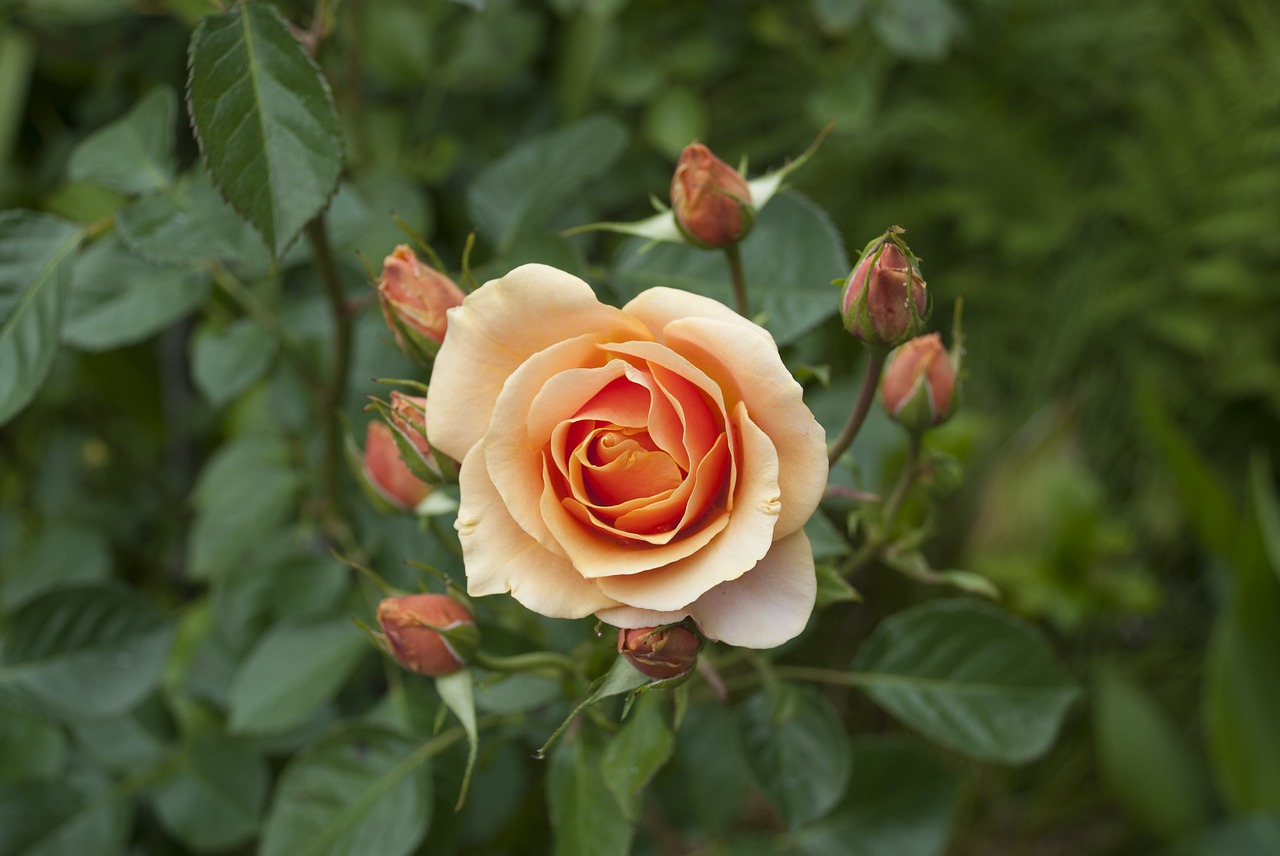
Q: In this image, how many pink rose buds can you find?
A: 8